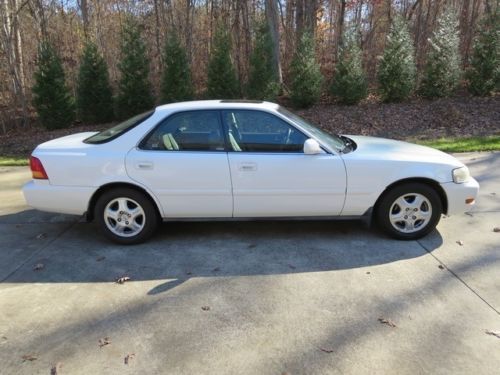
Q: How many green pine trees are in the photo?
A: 11